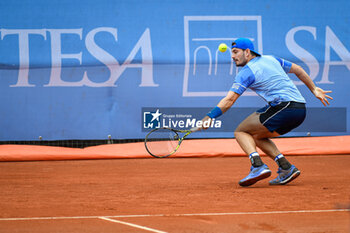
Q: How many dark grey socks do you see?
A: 2